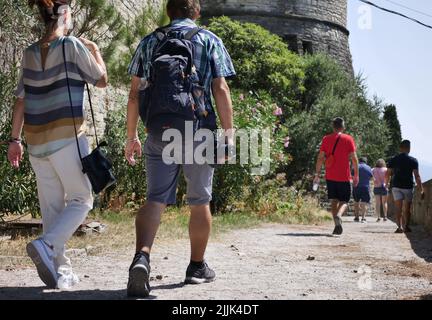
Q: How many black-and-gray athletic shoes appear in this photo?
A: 2